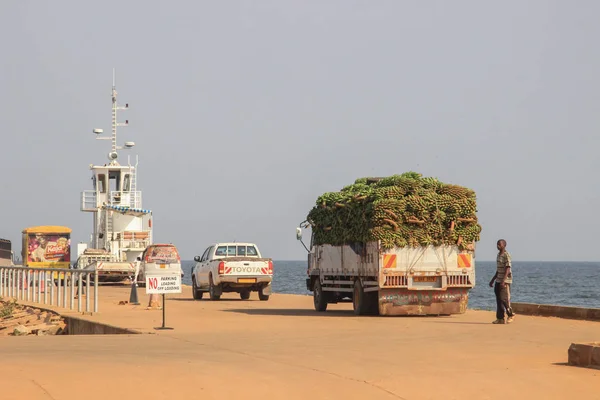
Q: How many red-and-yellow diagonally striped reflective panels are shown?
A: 2